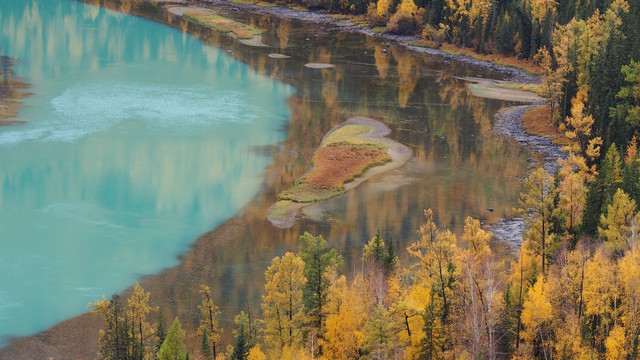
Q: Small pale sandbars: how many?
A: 2